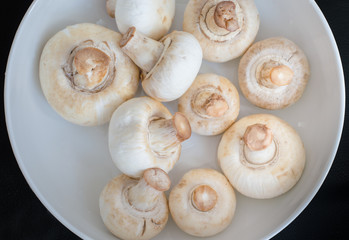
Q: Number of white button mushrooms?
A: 10